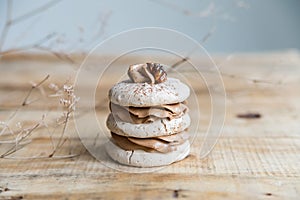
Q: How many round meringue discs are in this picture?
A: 3